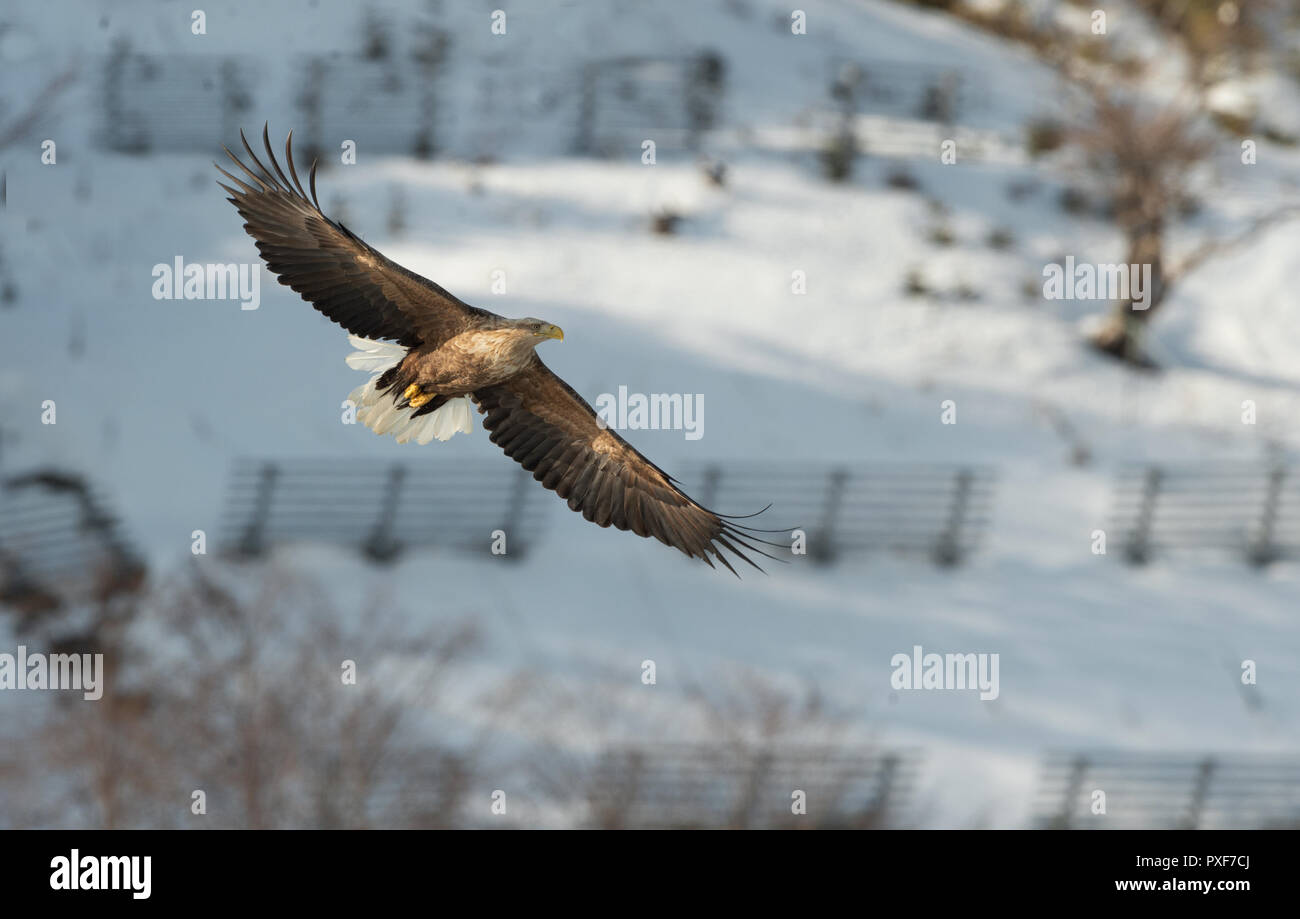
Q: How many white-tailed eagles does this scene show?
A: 1